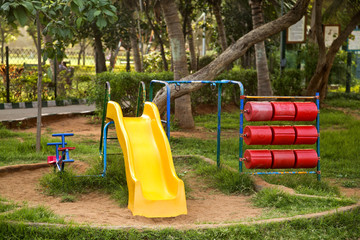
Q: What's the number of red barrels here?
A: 9